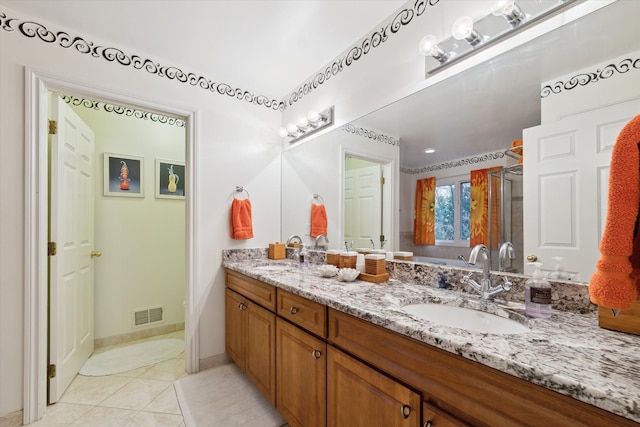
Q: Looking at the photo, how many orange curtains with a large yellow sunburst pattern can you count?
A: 2